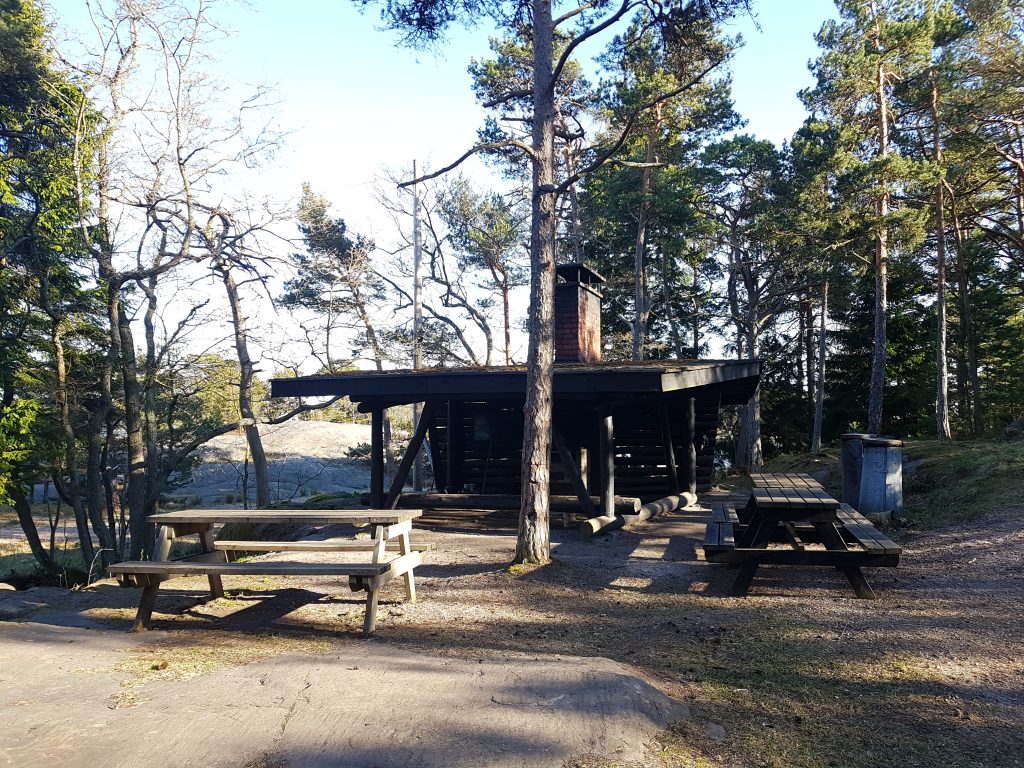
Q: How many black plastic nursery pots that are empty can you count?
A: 0